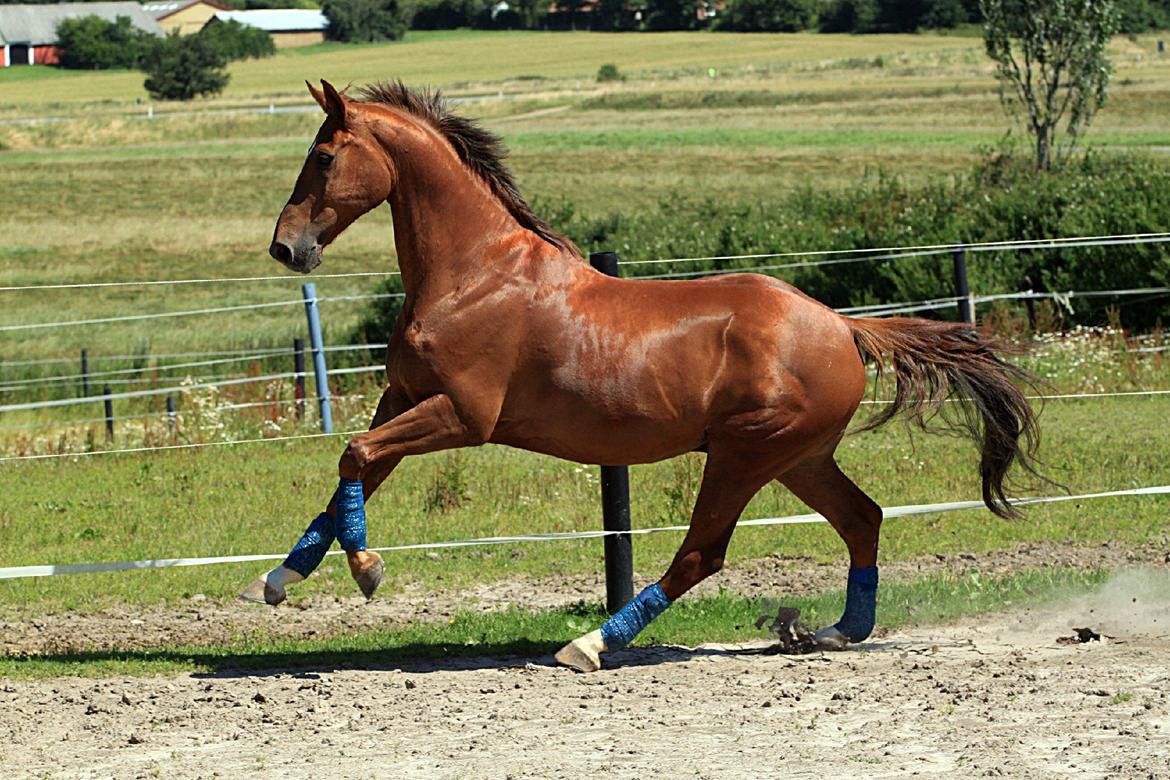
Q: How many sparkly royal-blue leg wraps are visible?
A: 4